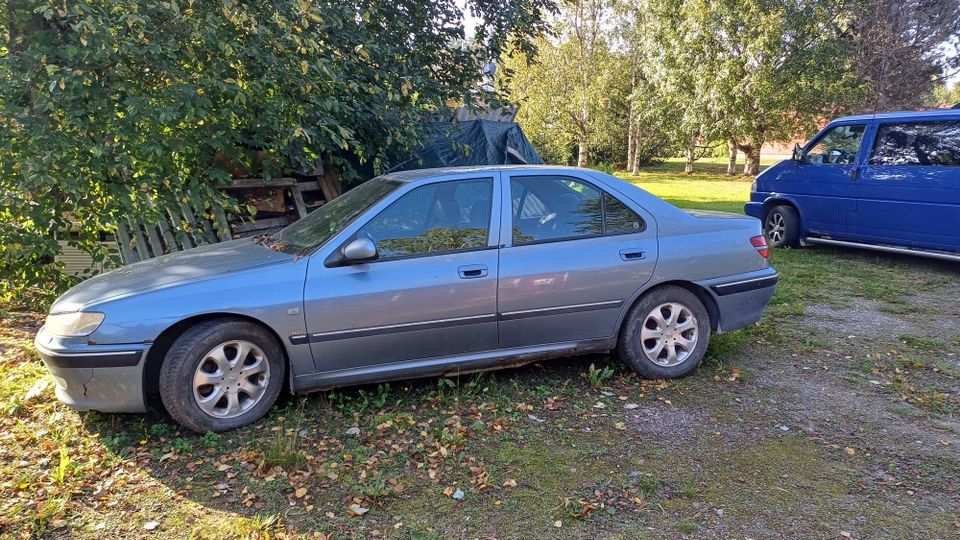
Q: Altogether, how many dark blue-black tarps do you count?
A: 1